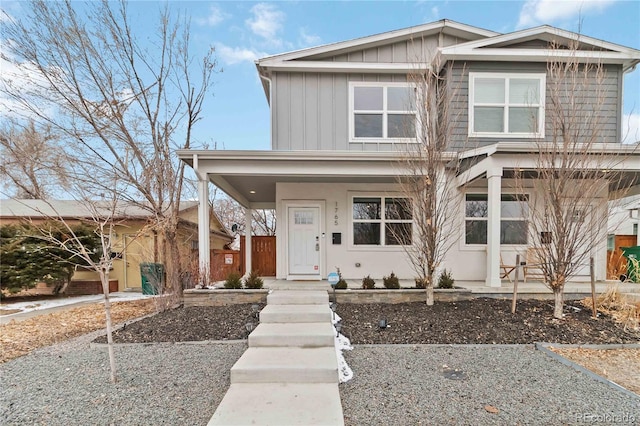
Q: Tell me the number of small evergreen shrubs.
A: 7